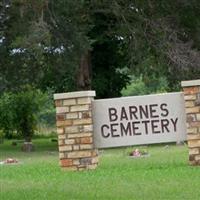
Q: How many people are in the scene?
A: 0